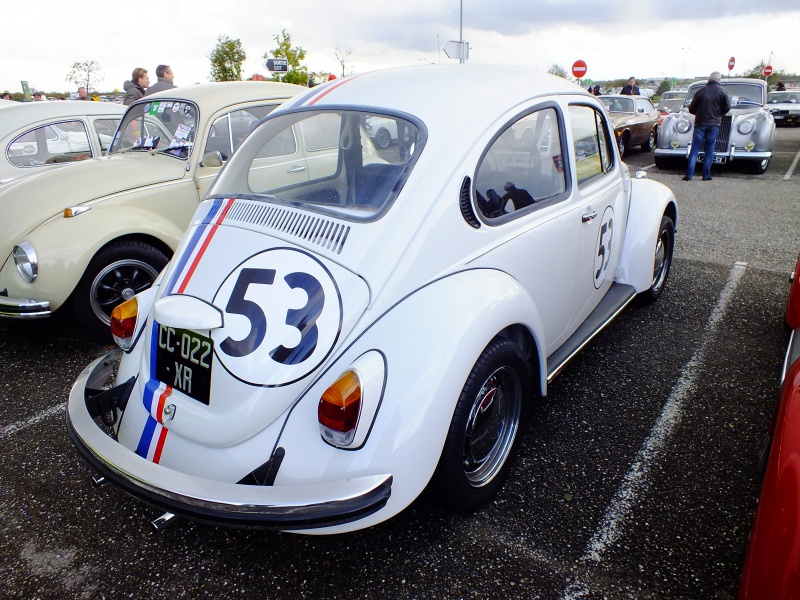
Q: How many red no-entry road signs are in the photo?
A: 3